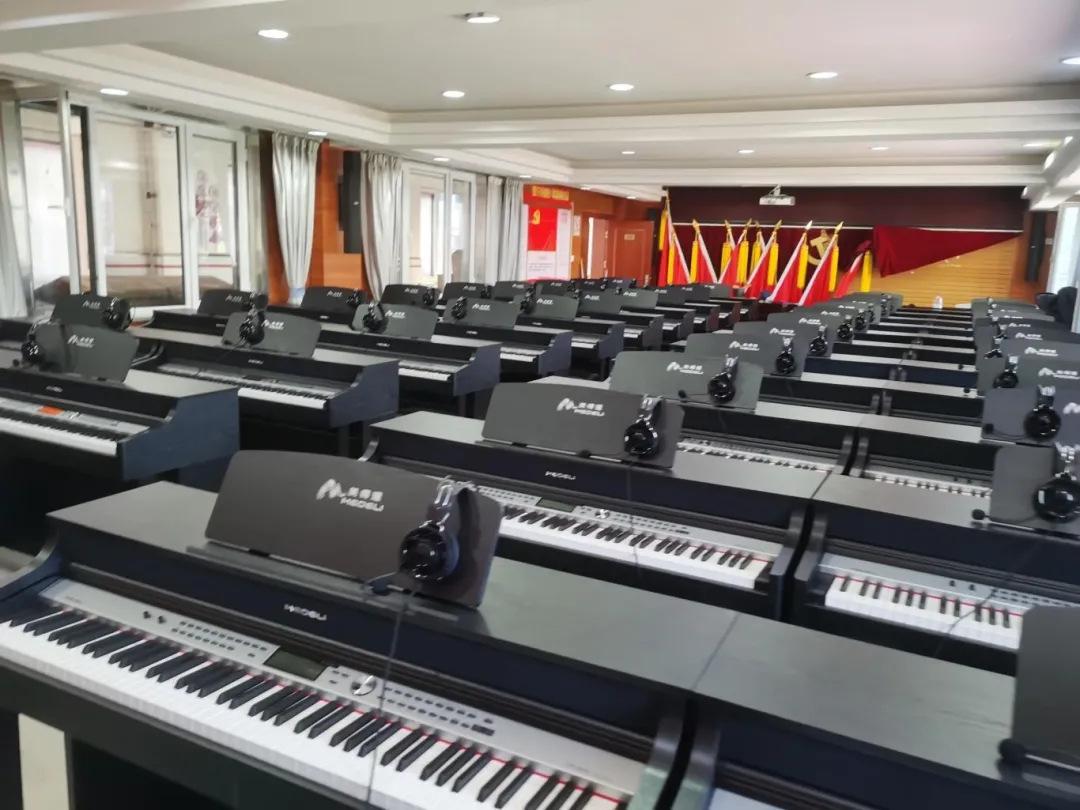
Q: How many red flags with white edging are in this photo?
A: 10